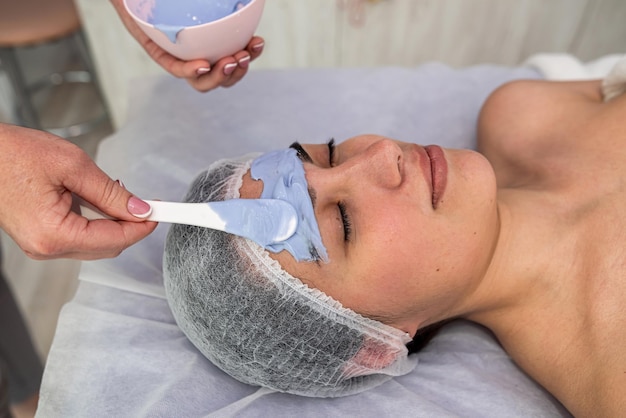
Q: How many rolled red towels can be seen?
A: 0